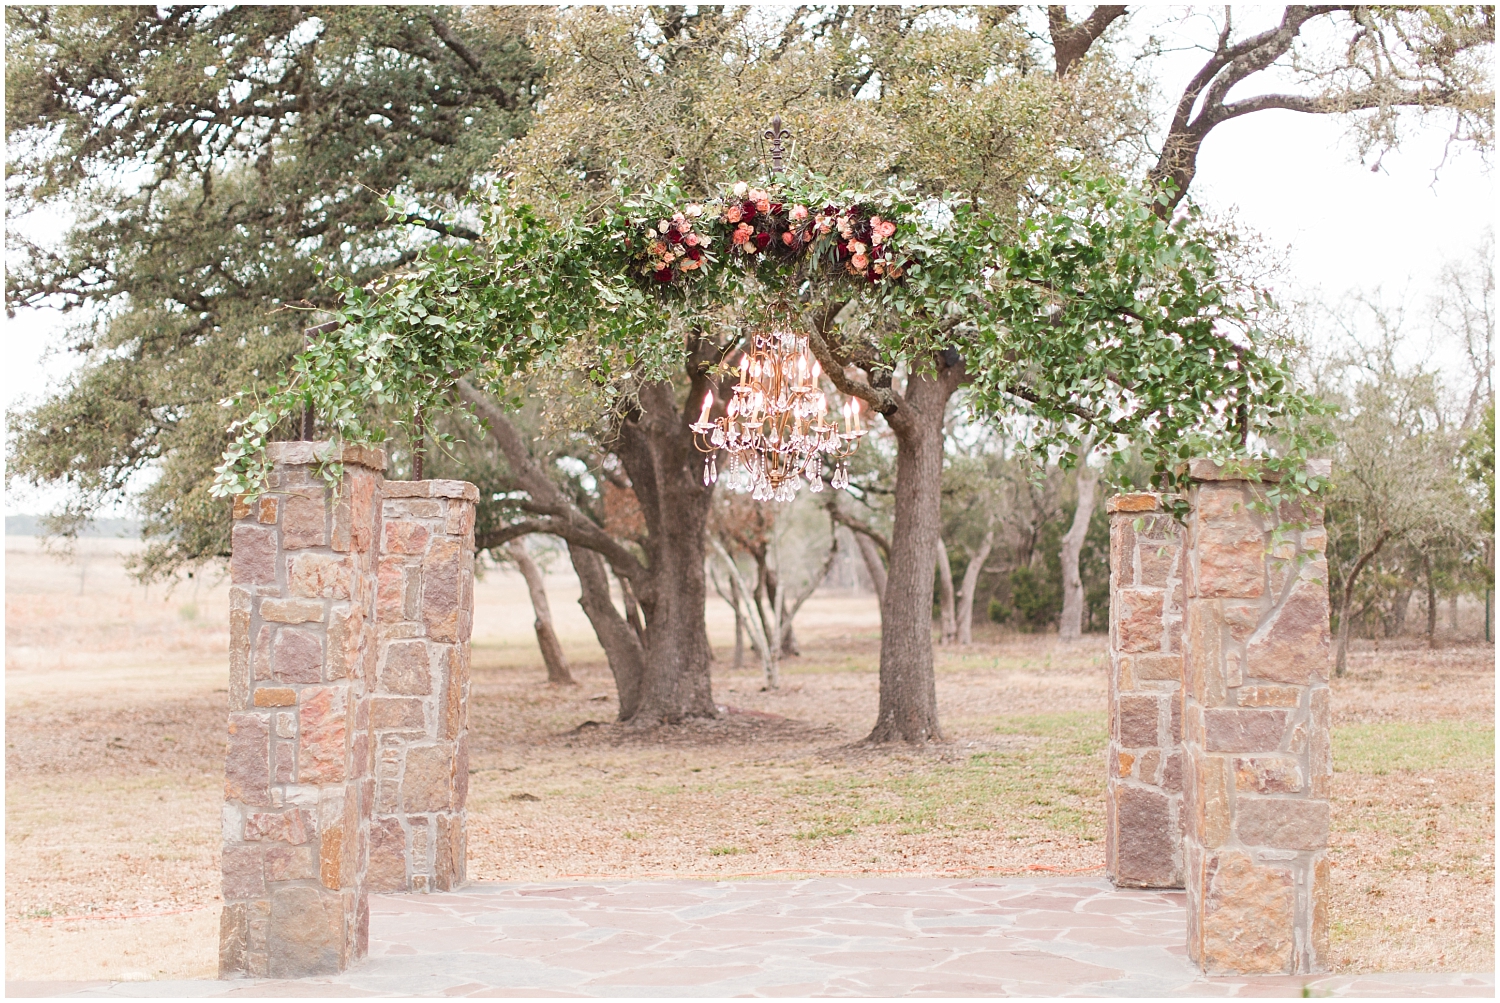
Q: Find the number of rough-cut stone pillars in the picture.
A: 4